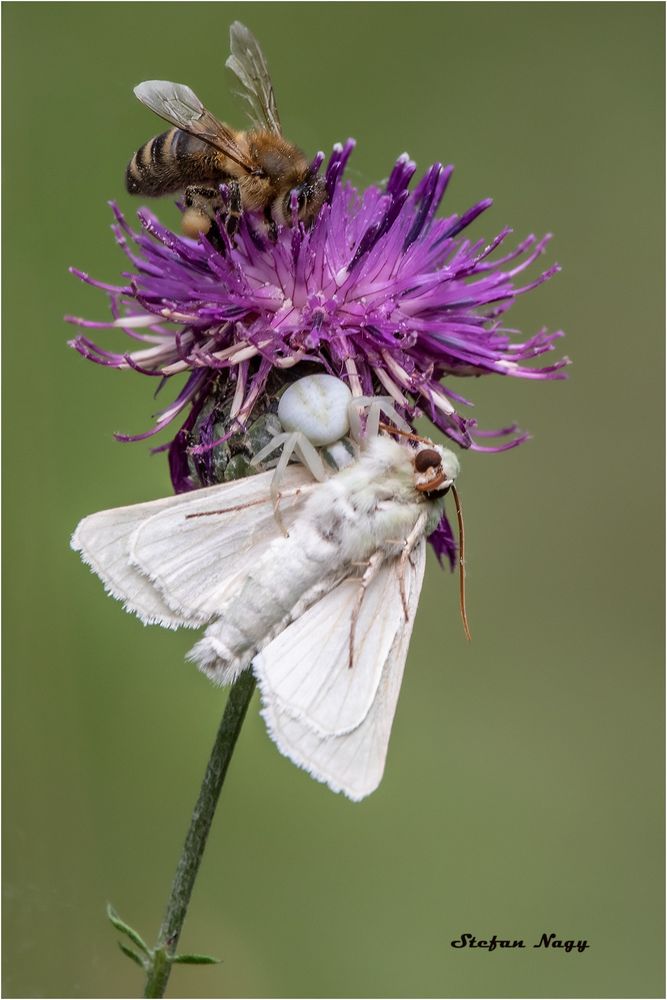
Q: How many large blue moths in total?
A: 0